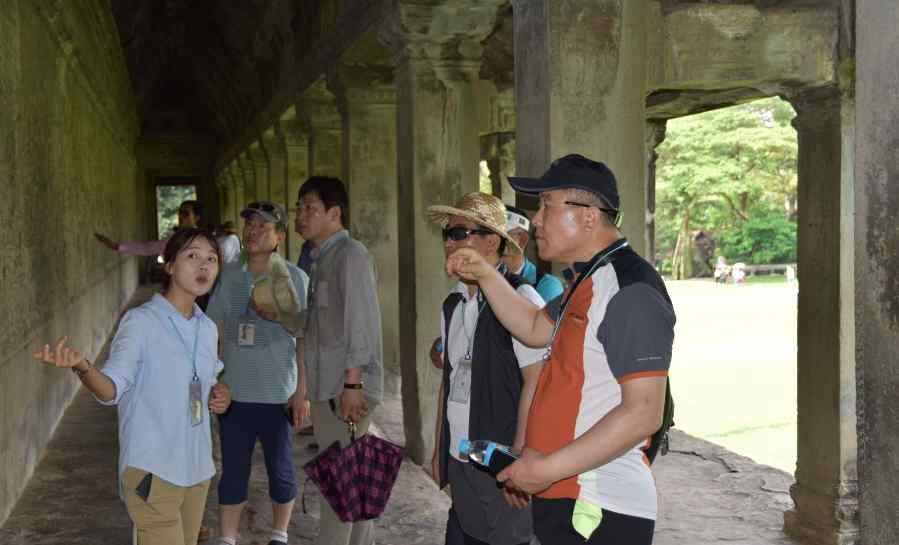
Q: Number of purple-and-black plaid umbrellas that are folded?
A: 1